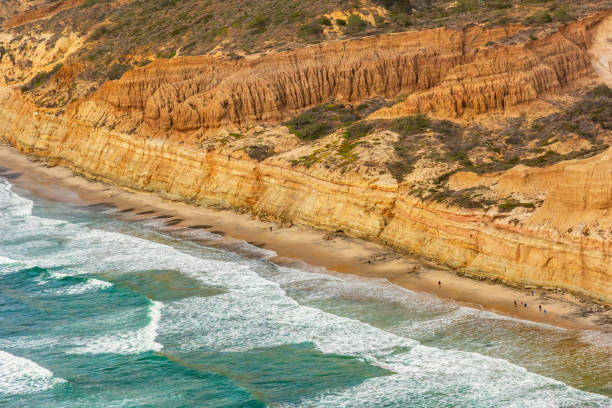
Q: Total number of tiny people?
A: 10